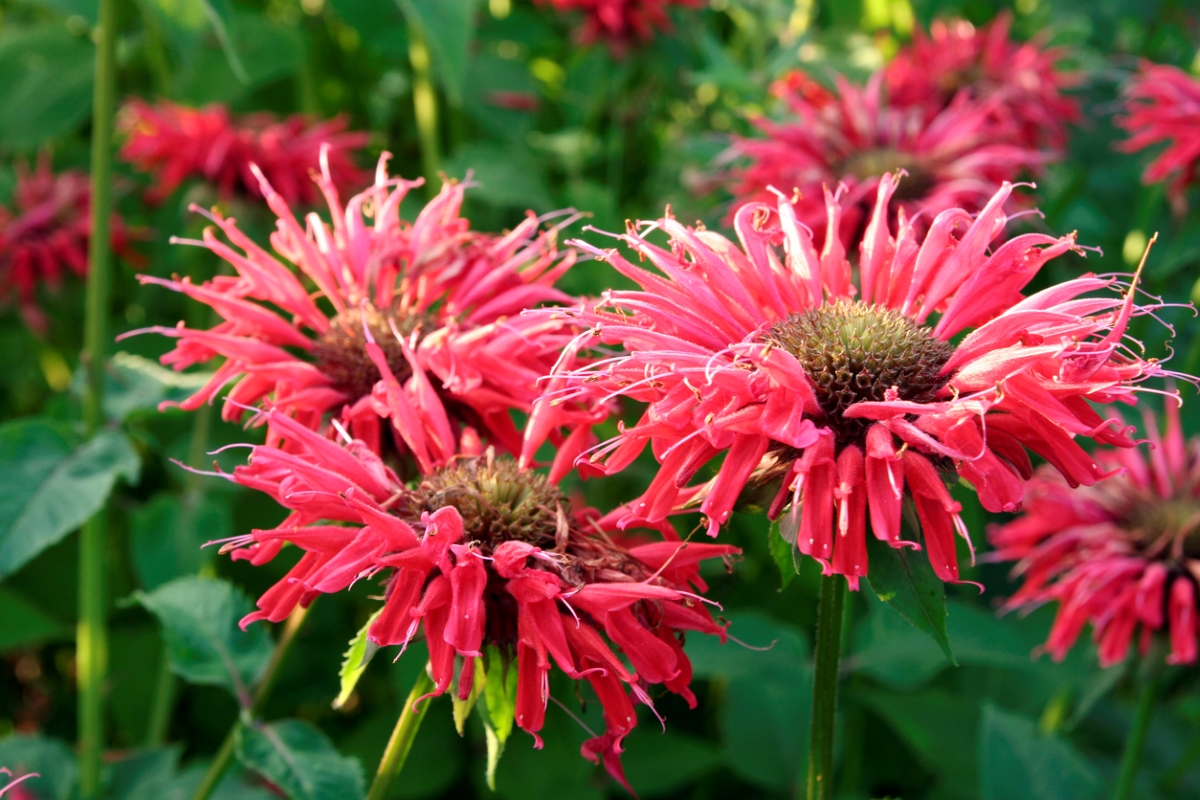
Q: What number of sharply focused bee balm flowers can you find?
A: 3